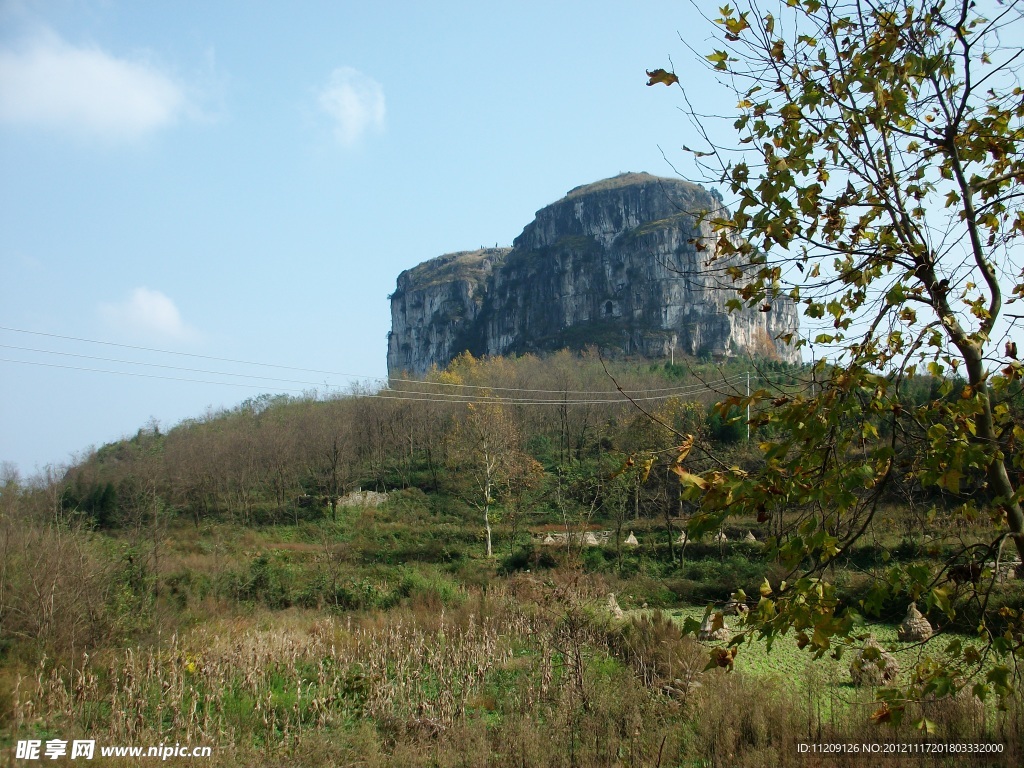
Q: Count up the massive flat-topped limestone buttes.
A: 1